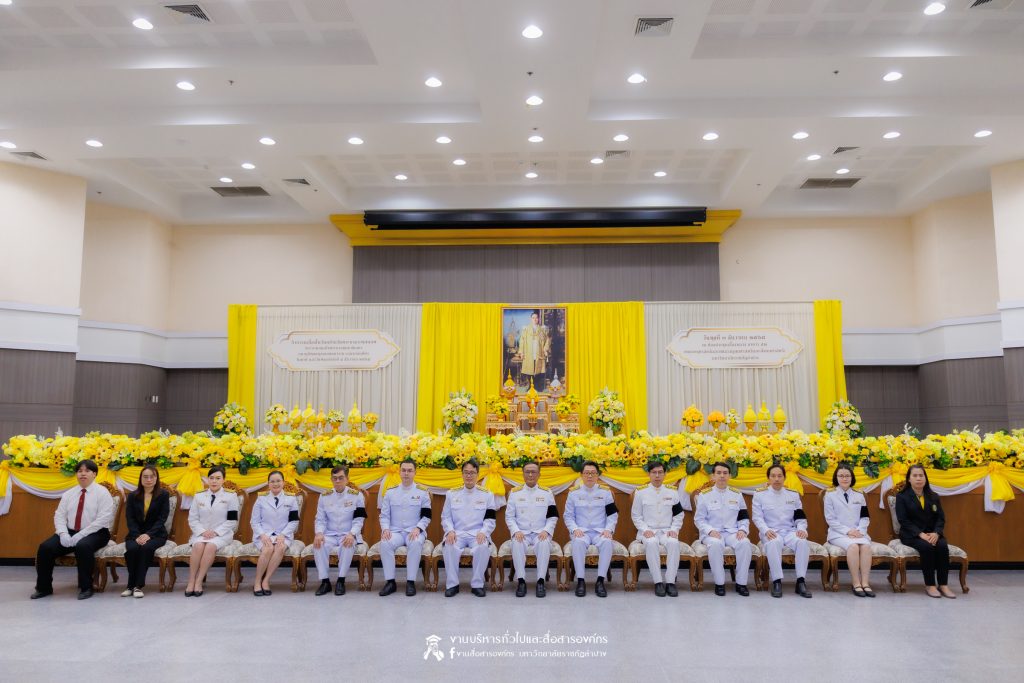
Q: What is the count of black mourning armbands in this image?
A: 11